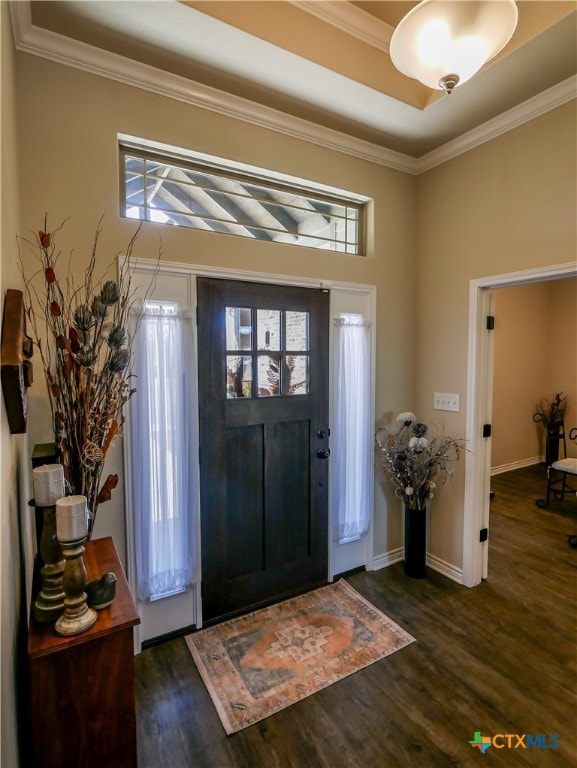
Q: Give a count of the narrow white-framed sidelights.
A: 2